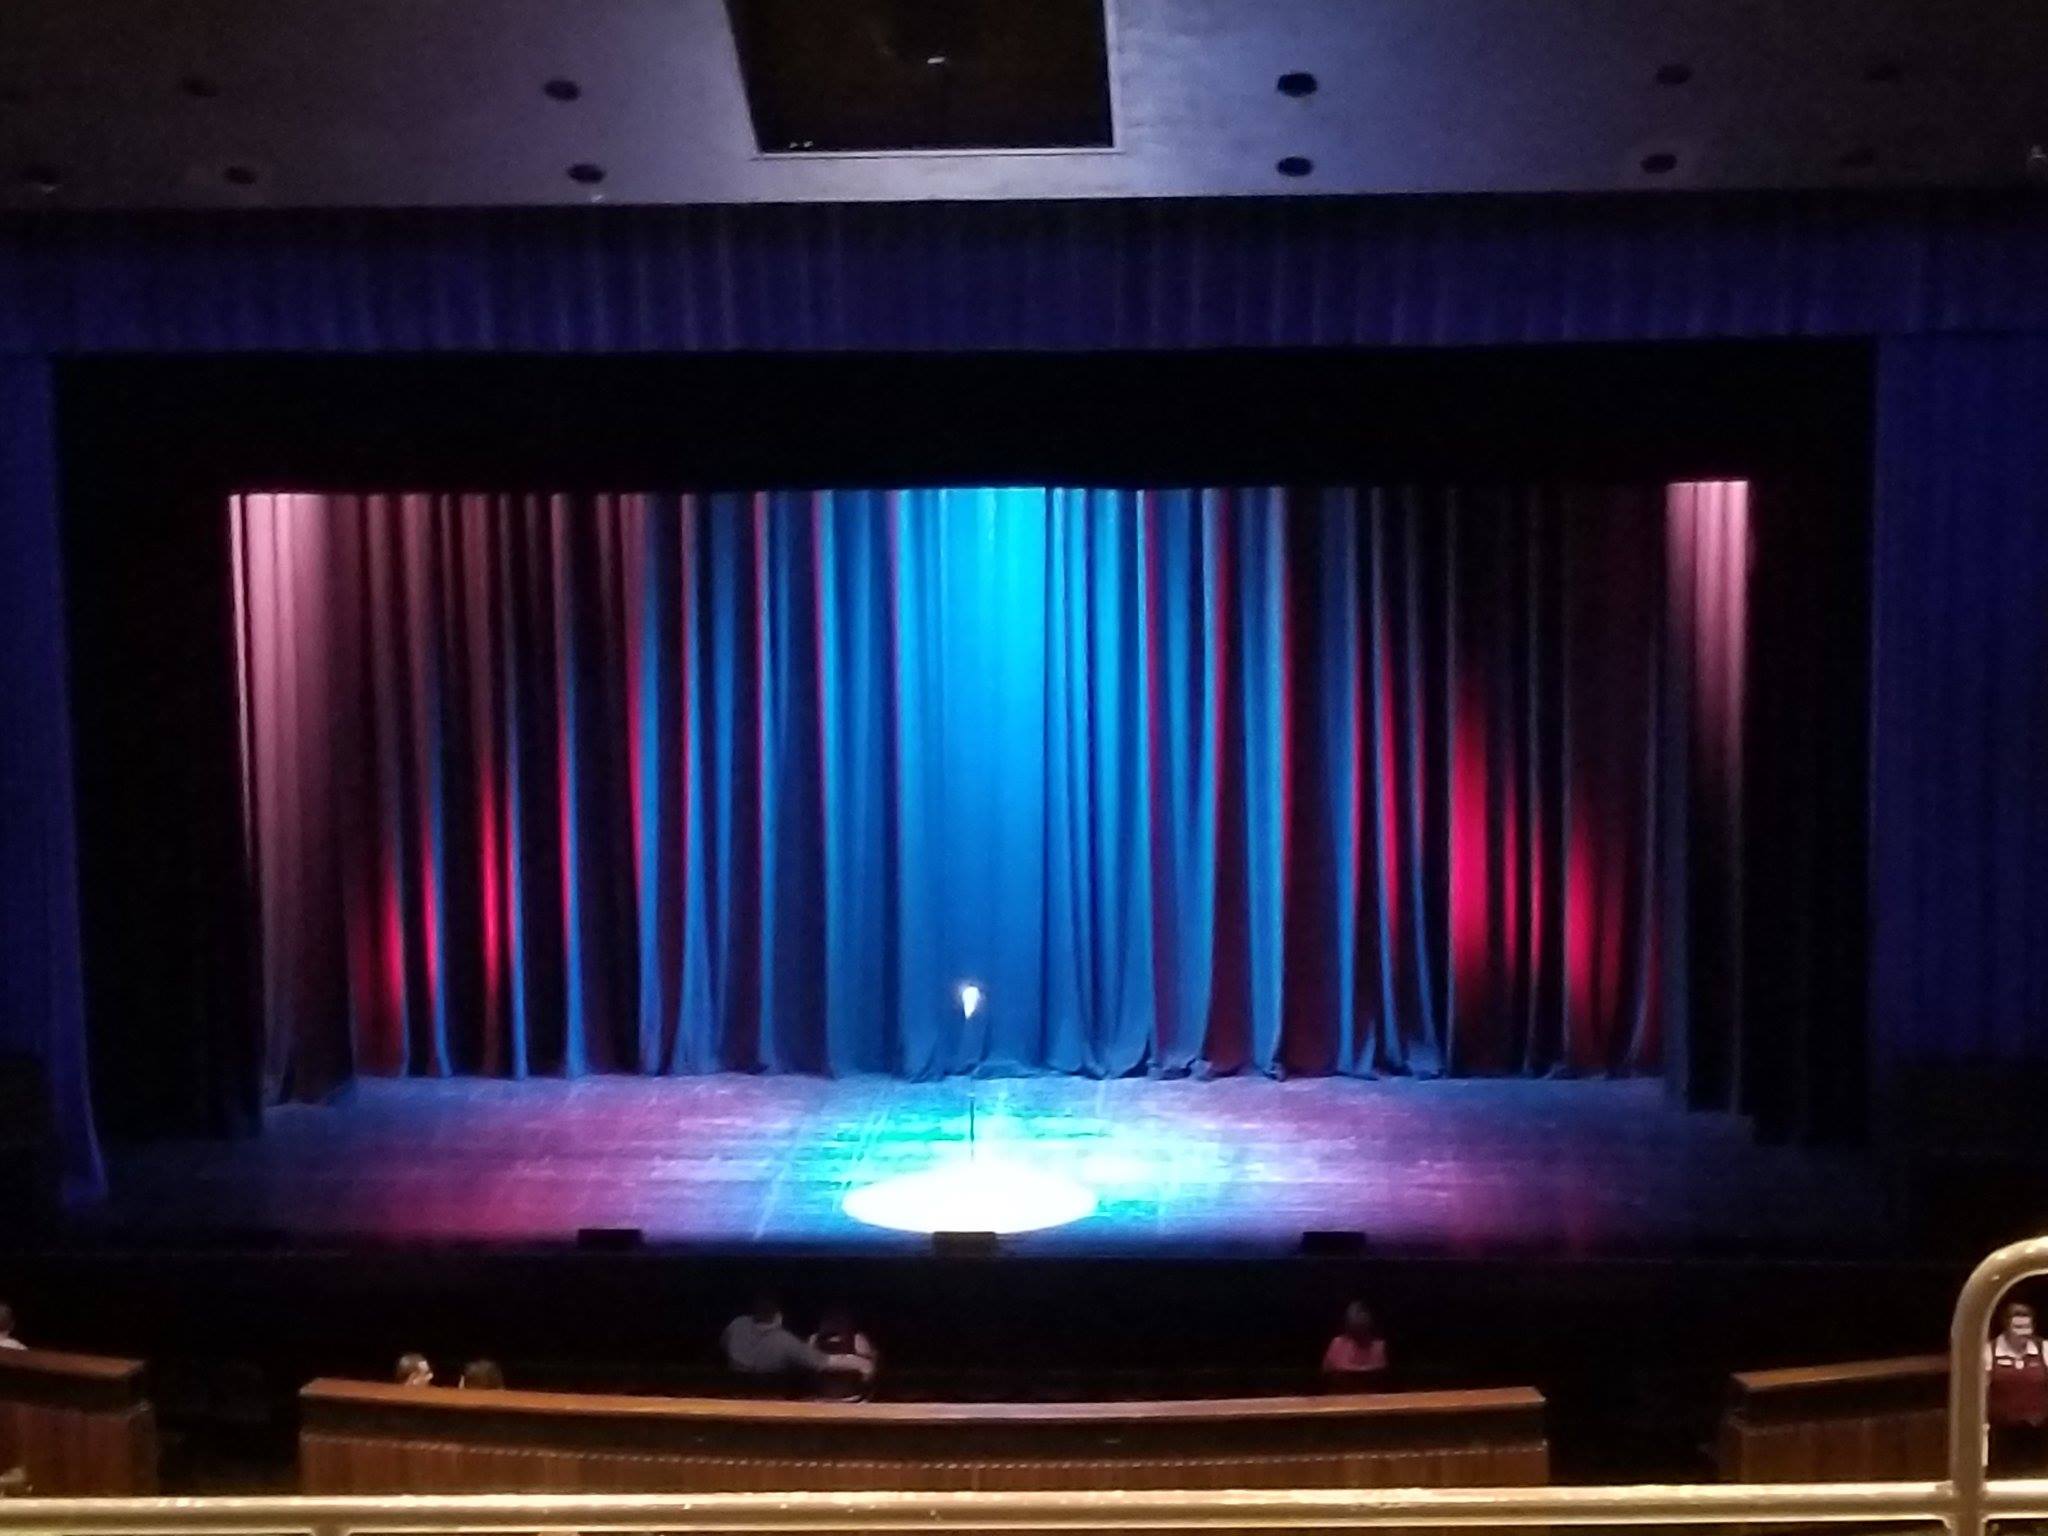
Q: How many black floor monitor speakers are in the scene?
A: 3